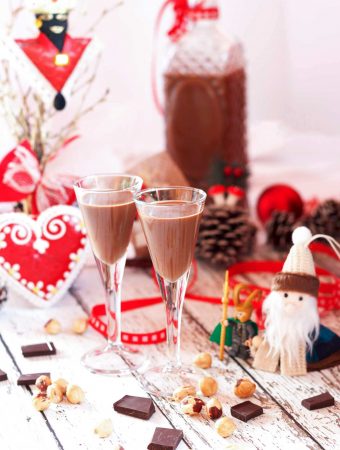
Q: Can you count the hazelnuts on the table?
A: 15